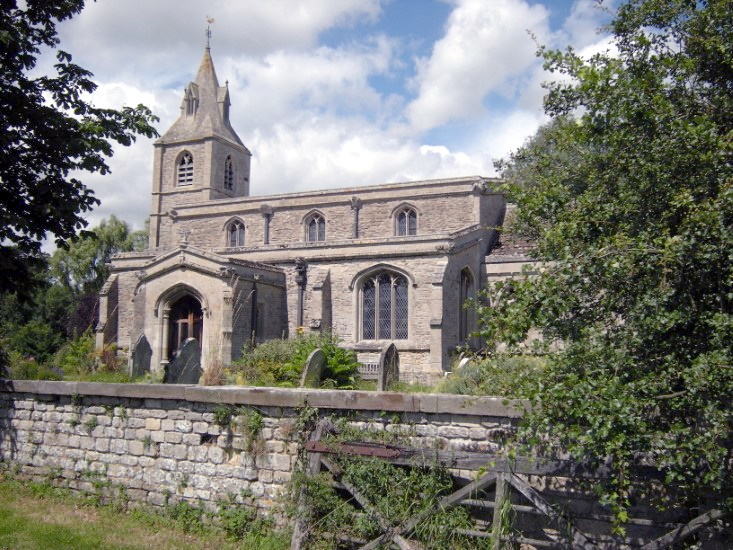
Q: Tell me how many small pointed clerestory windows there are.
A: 3